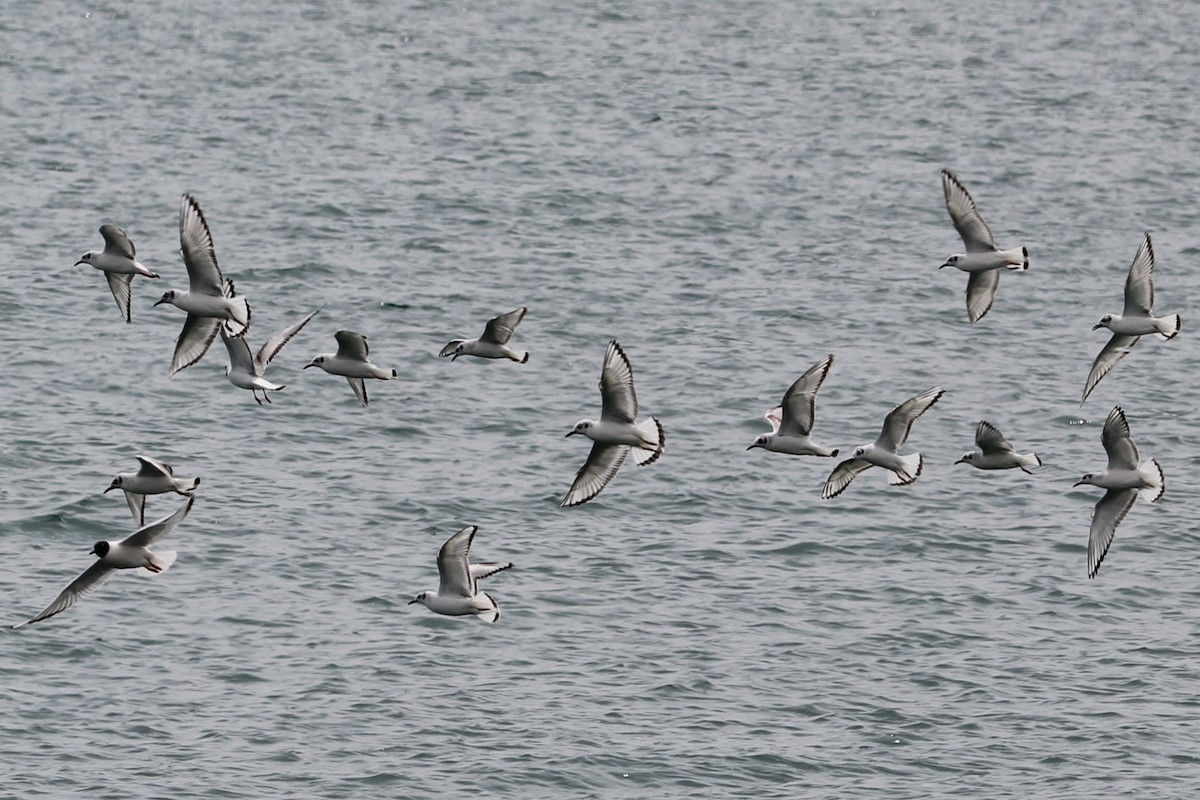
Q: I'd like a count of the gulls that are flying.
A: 15